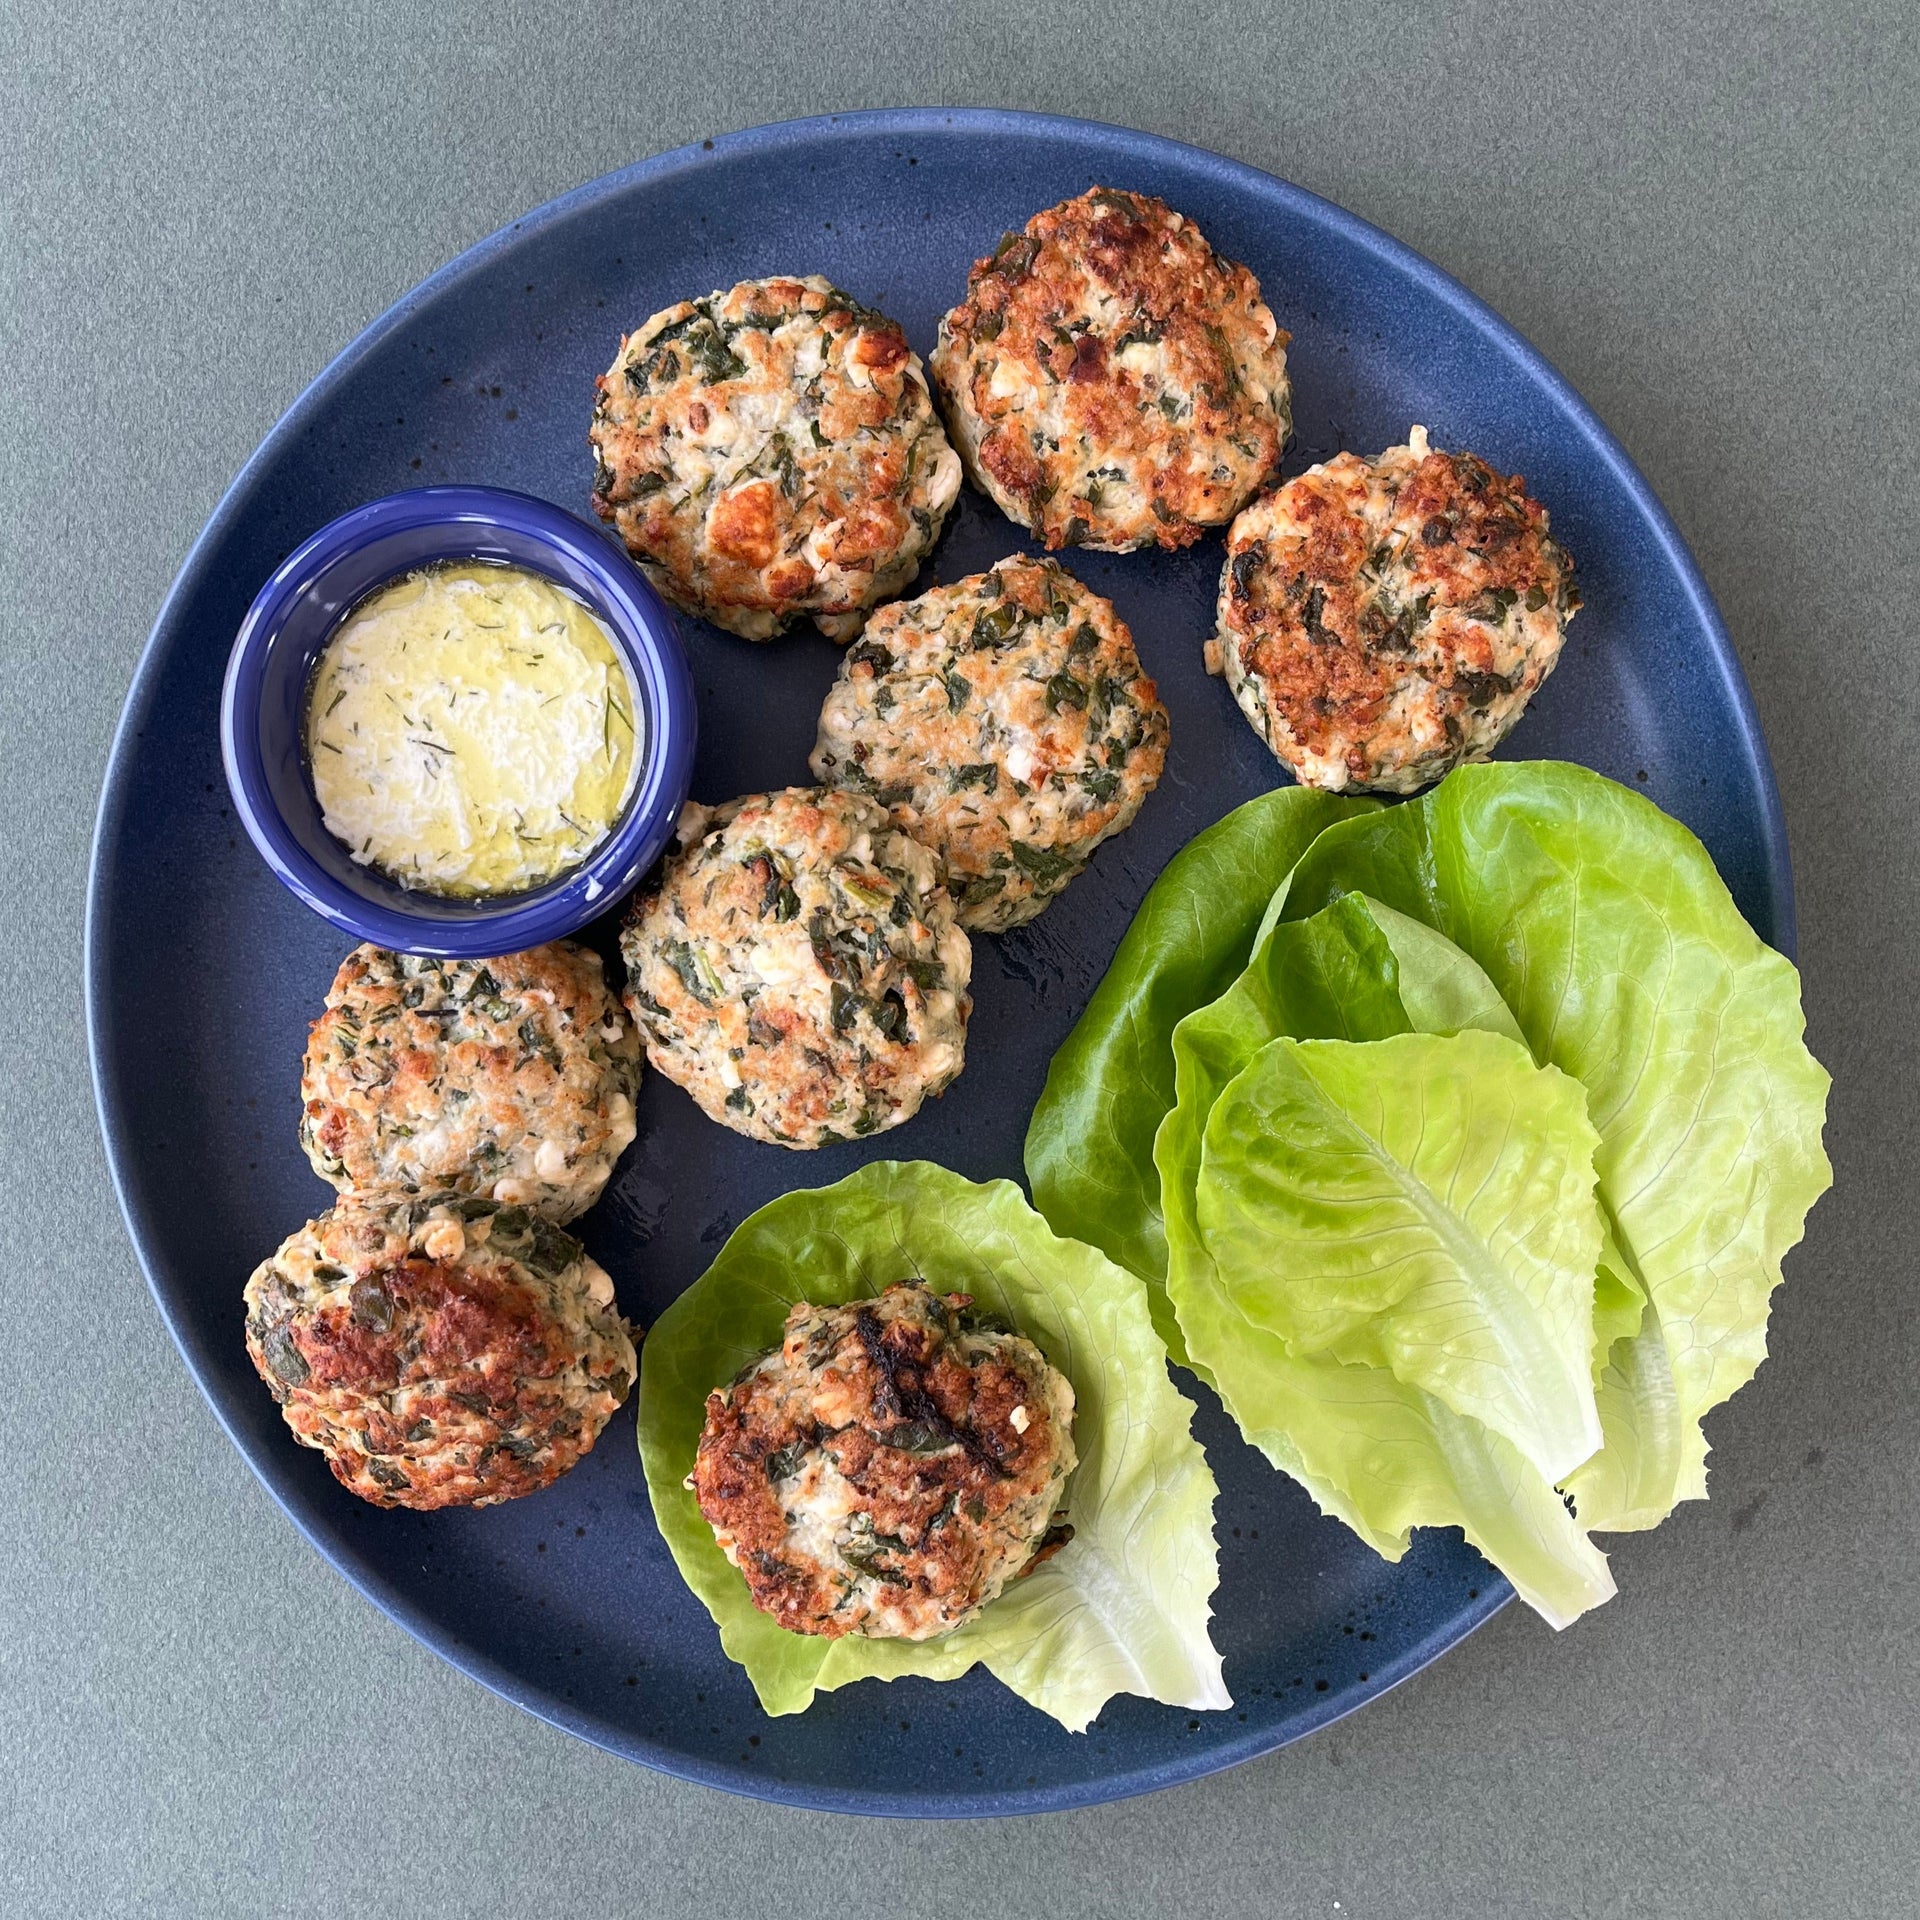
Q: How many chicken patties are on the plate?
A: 8